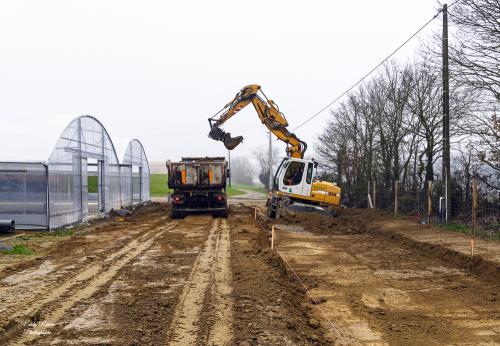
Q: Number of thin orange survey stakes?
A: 3